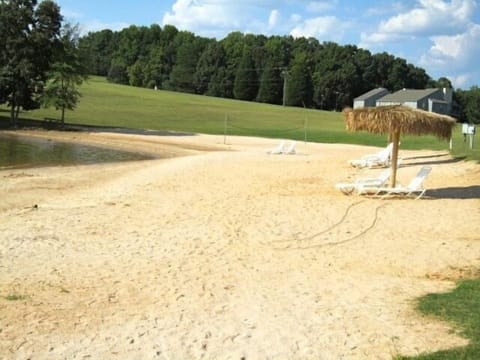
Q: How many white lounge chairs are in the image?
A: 6